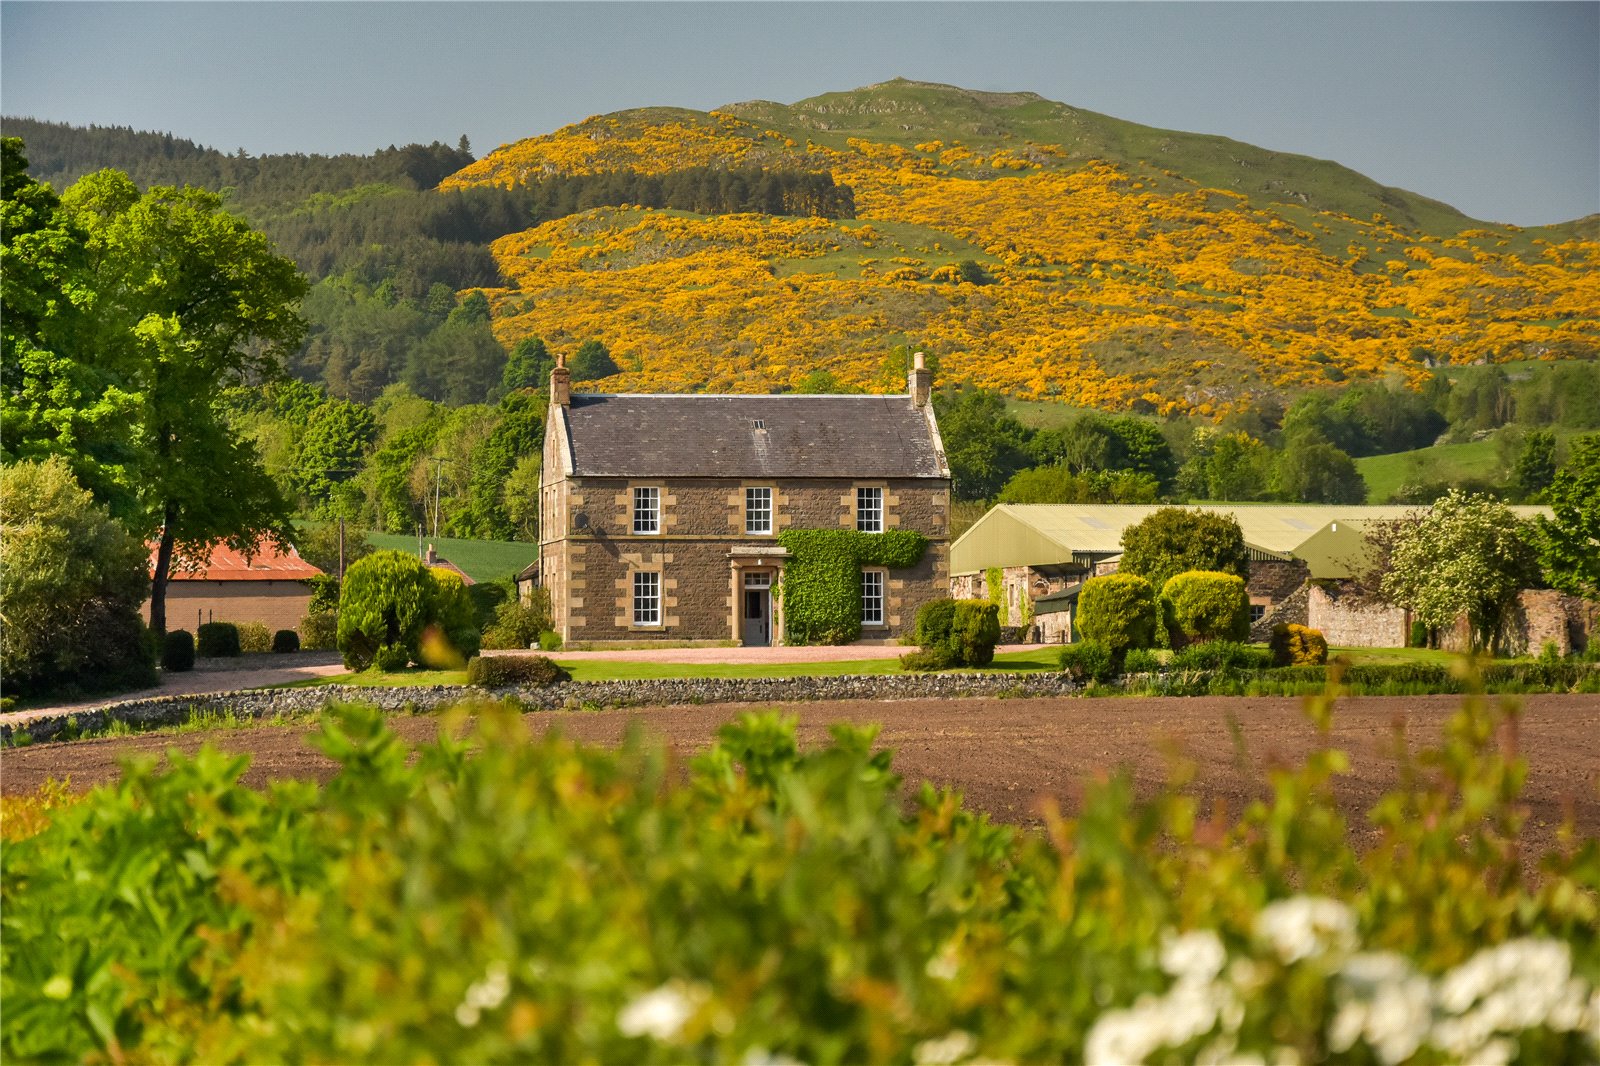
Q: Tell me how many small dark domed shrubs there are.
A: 3